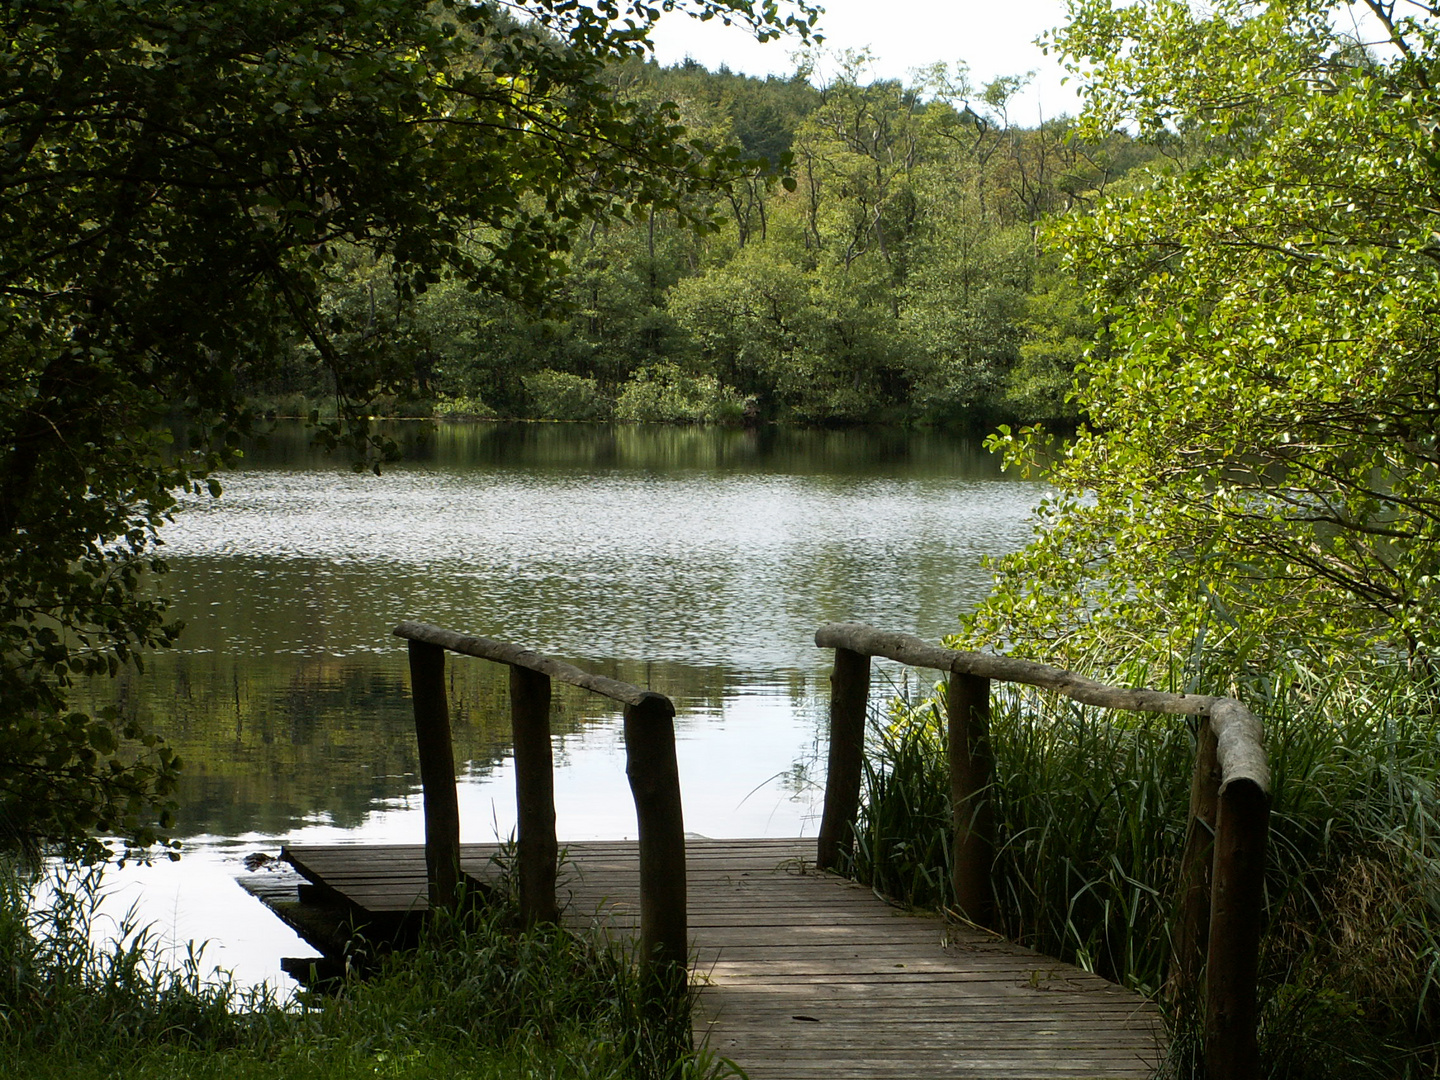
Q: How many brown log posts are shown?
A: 7